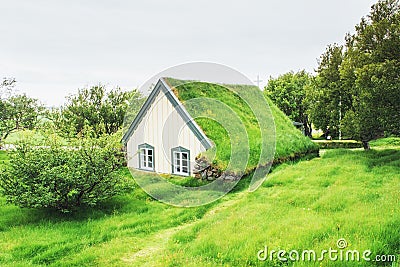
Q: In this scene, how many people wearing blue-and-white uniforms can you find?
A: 0